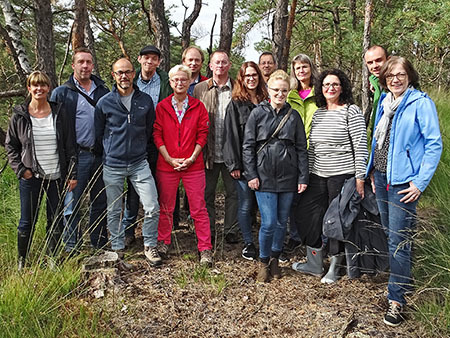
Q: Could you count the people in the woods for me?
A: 14